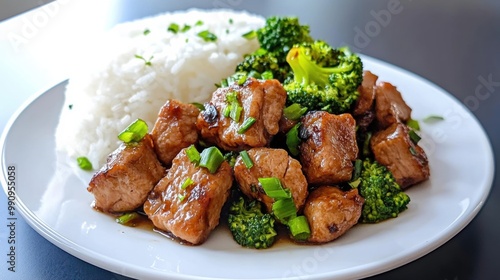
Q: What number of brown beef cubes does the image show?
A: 10